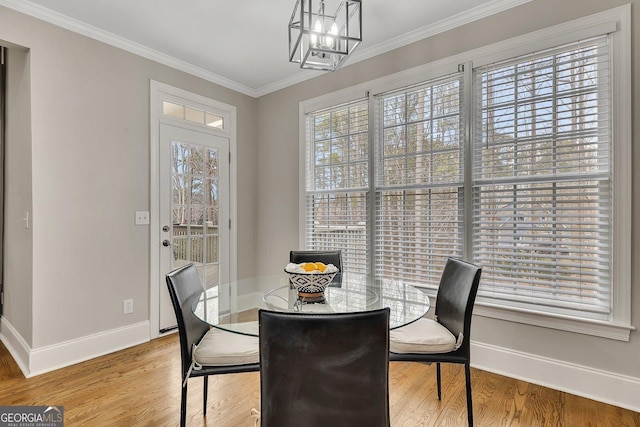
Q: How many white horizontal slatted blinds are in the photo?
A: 3